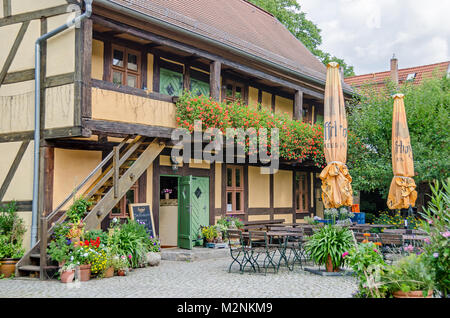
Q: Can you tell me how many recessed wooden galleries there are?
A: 1